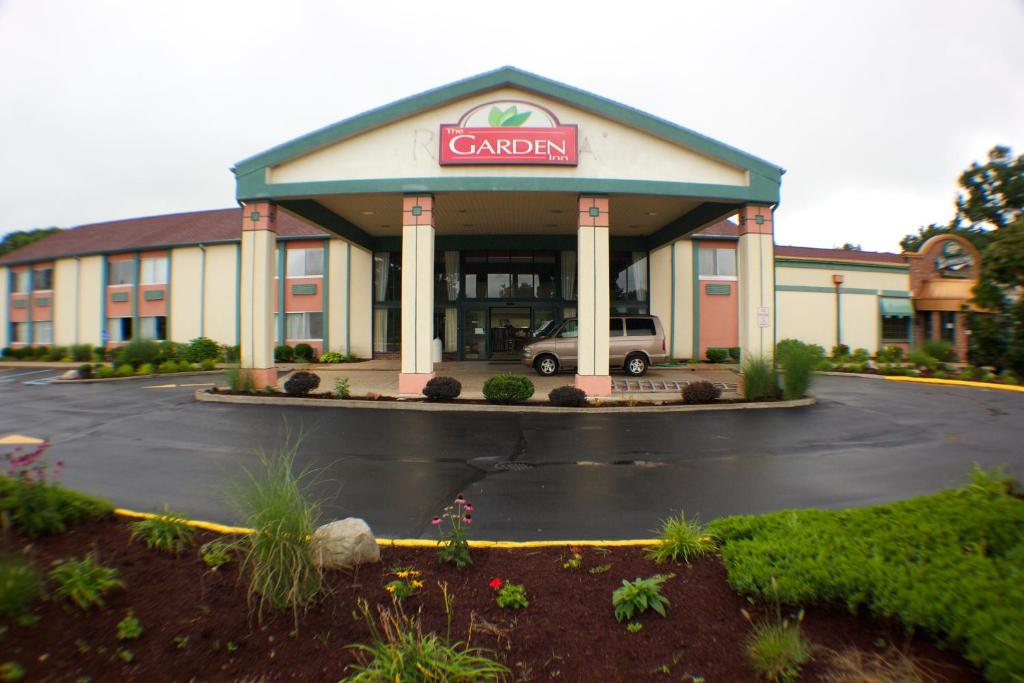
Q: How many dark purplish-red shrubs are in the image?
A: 4